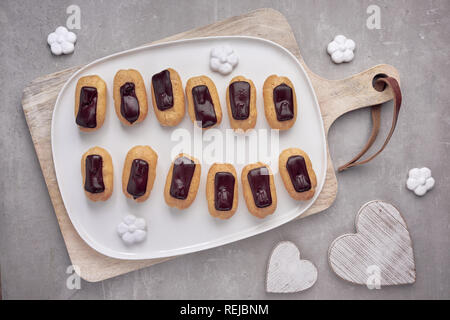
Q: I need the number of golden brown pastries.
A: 12